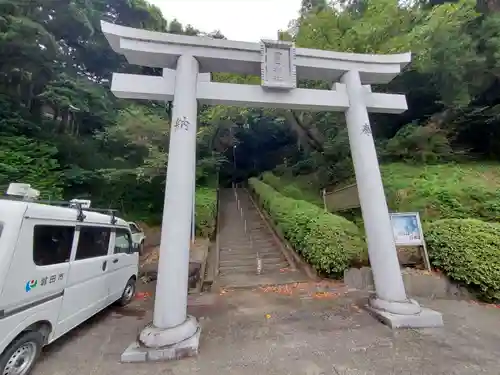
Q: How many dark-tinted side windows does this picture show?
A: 2